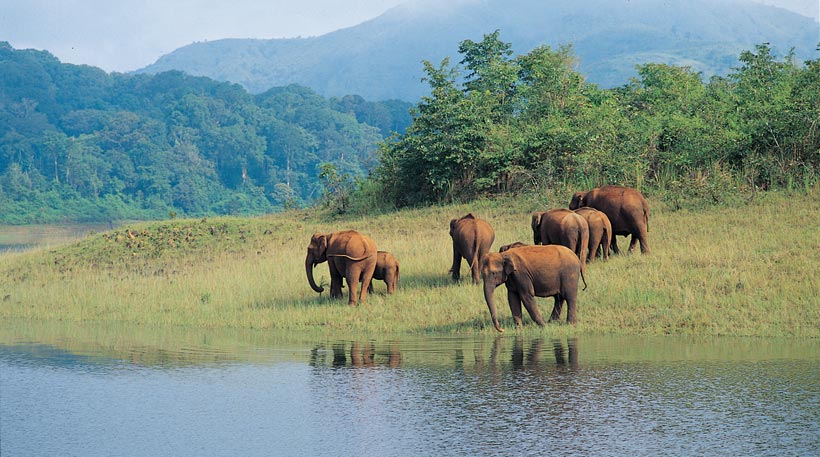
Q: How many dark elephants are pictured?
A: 8